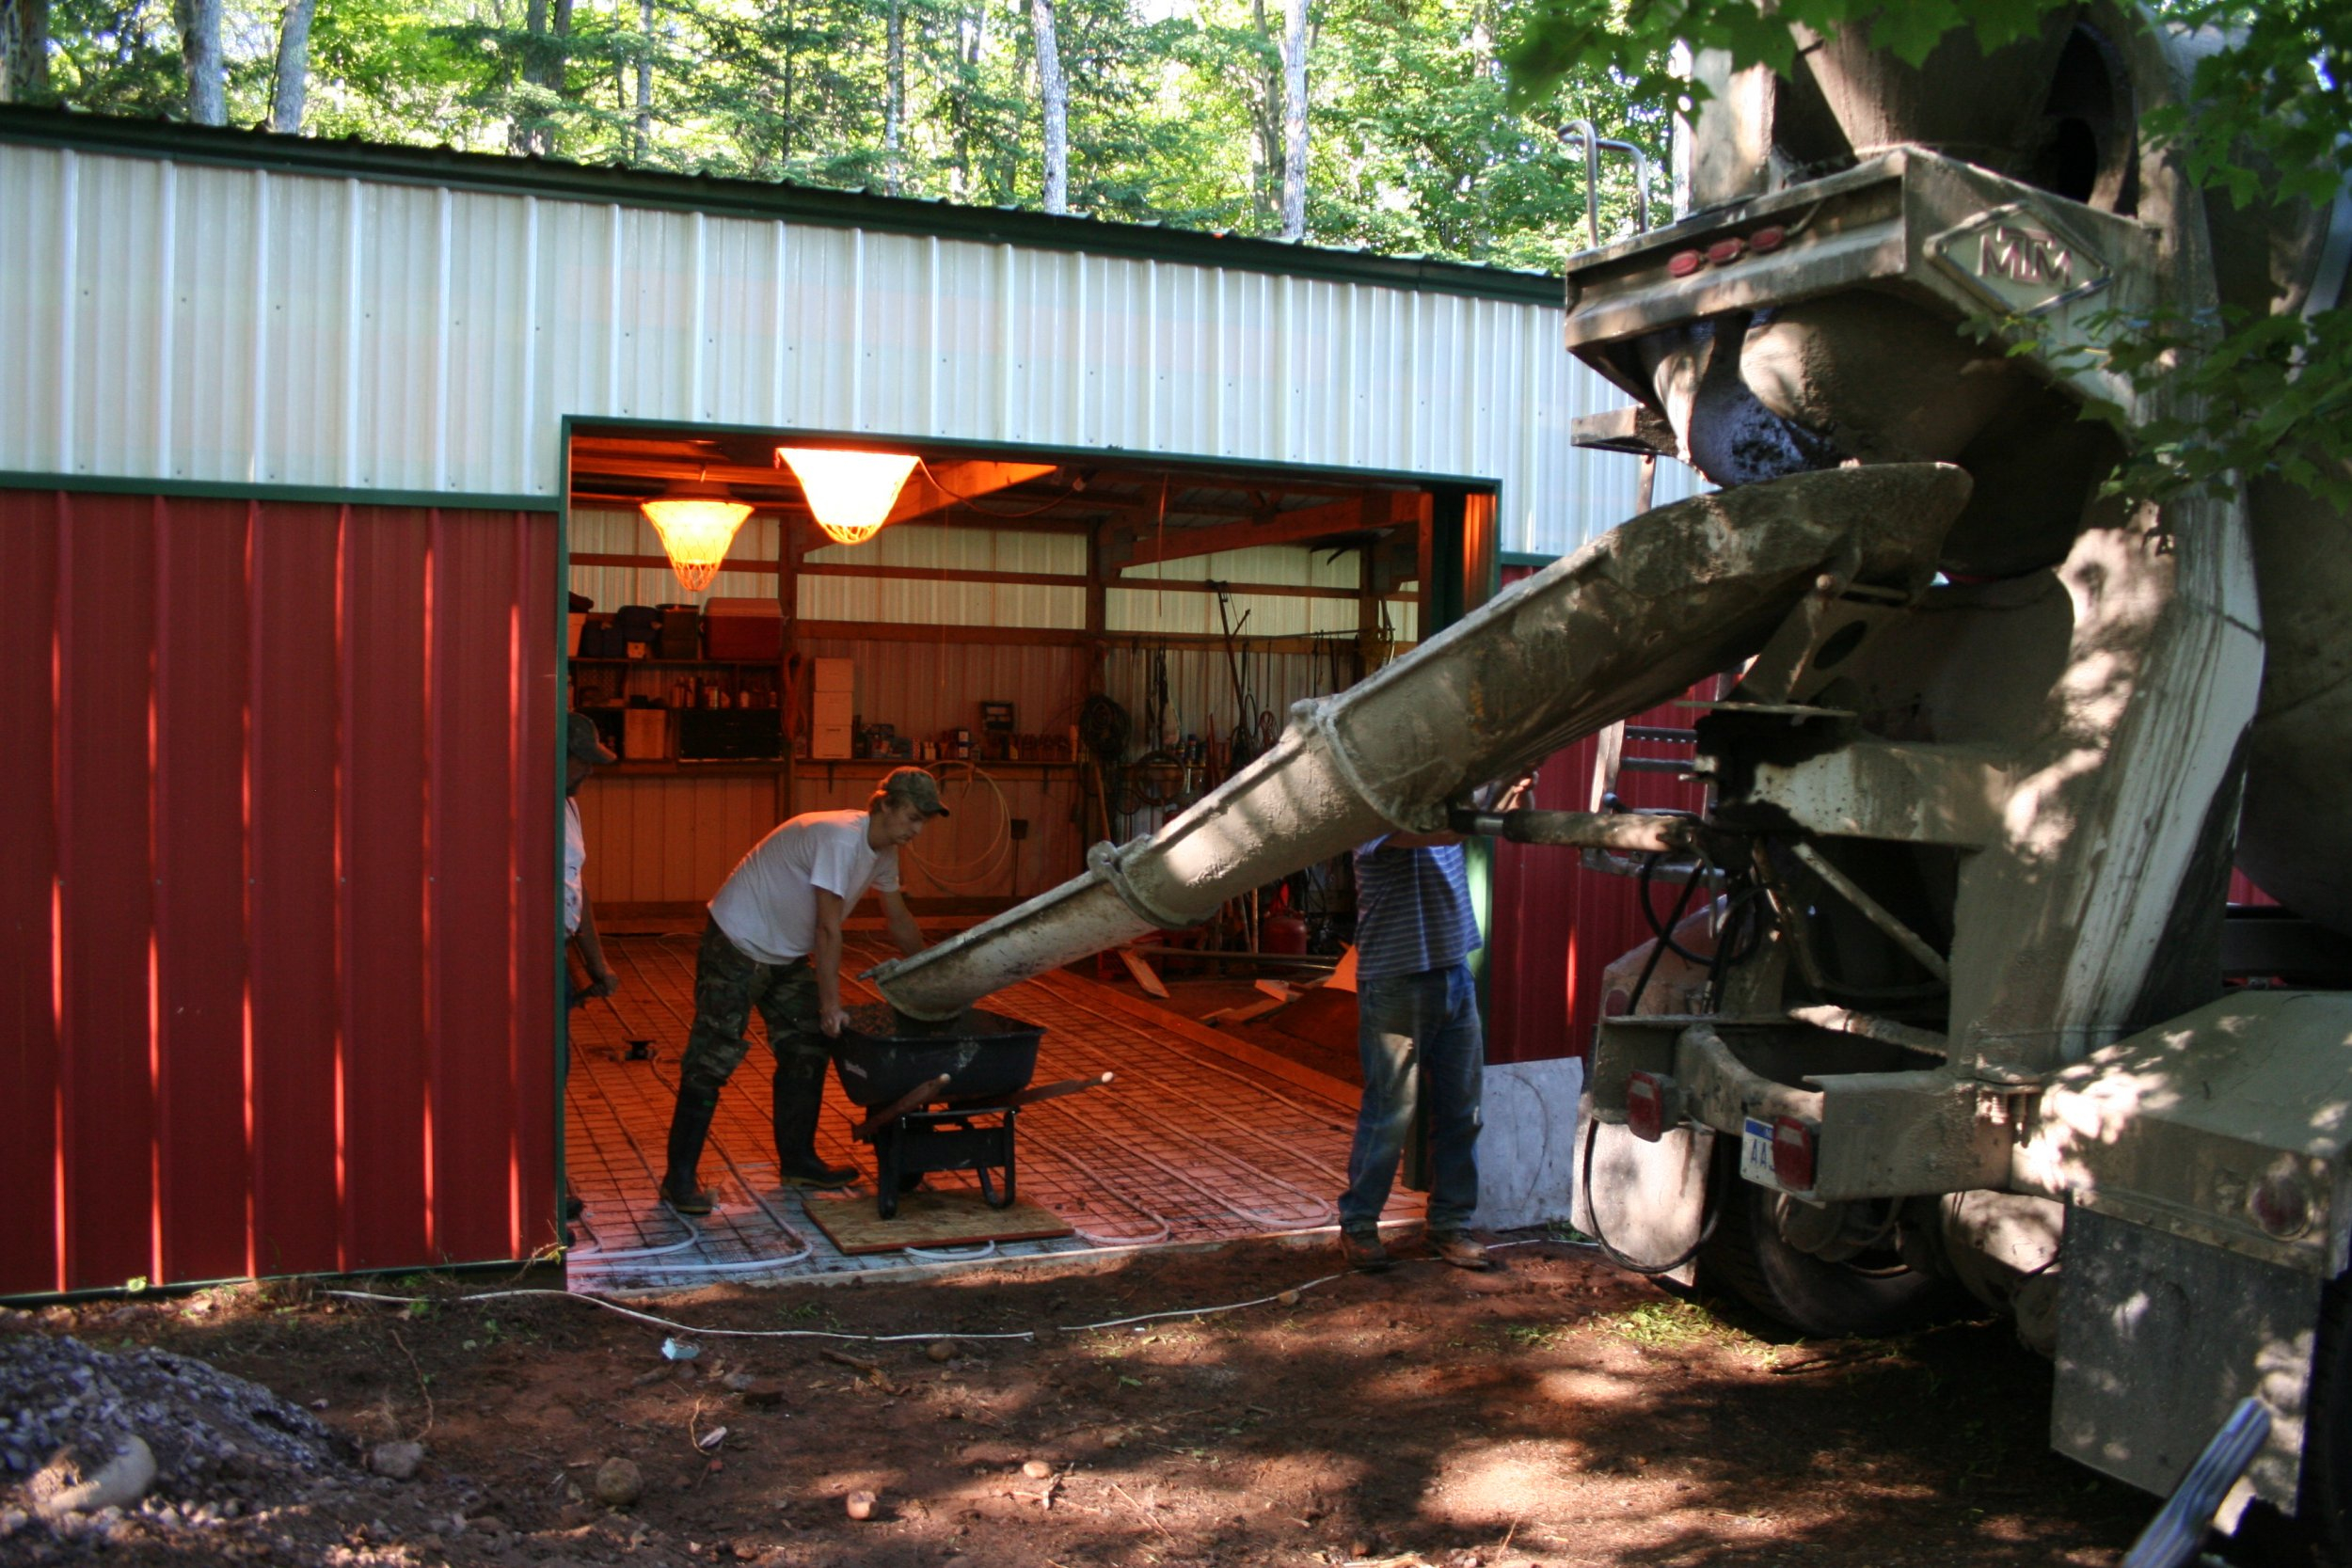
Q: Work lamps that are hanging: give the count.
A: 2